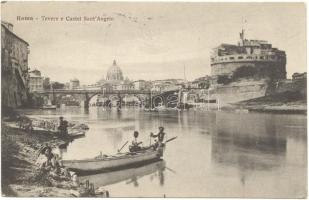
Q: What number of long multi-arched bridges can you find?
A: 1